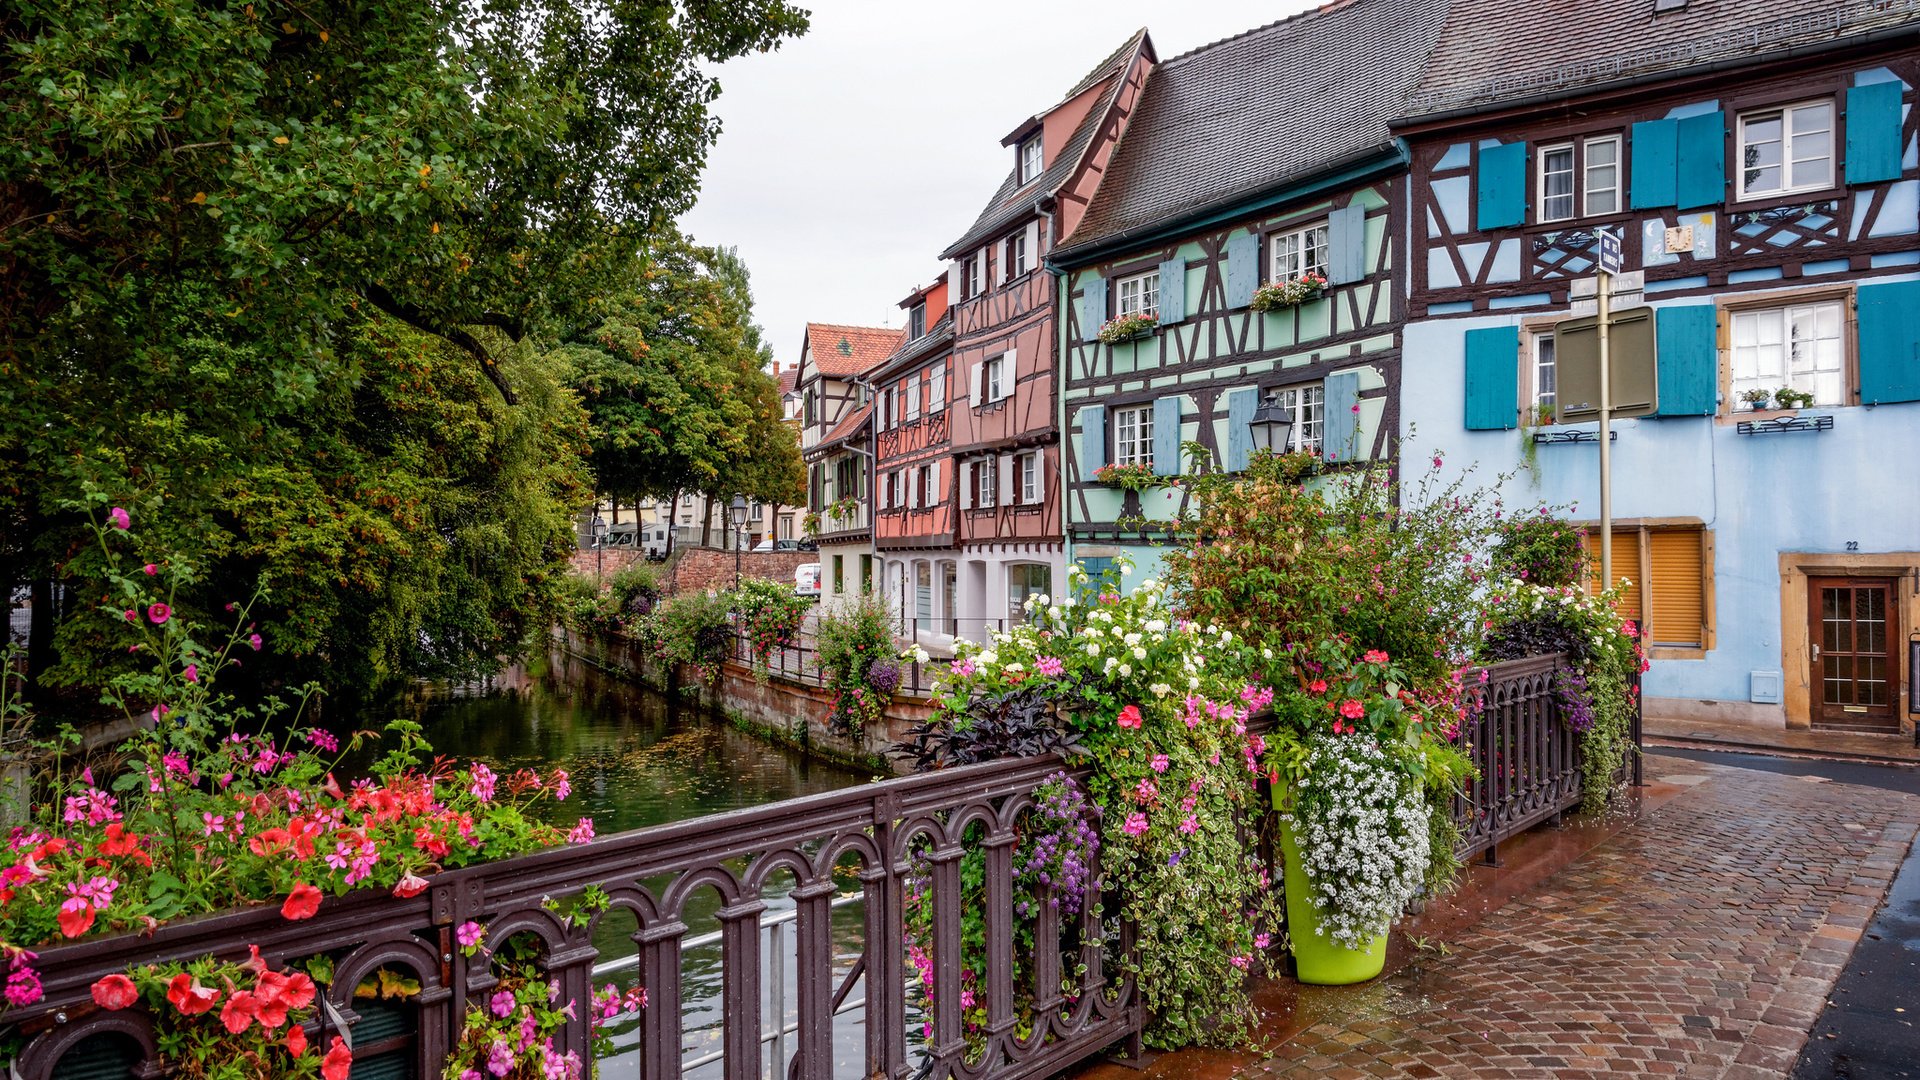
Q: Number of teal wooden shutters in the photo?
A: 7